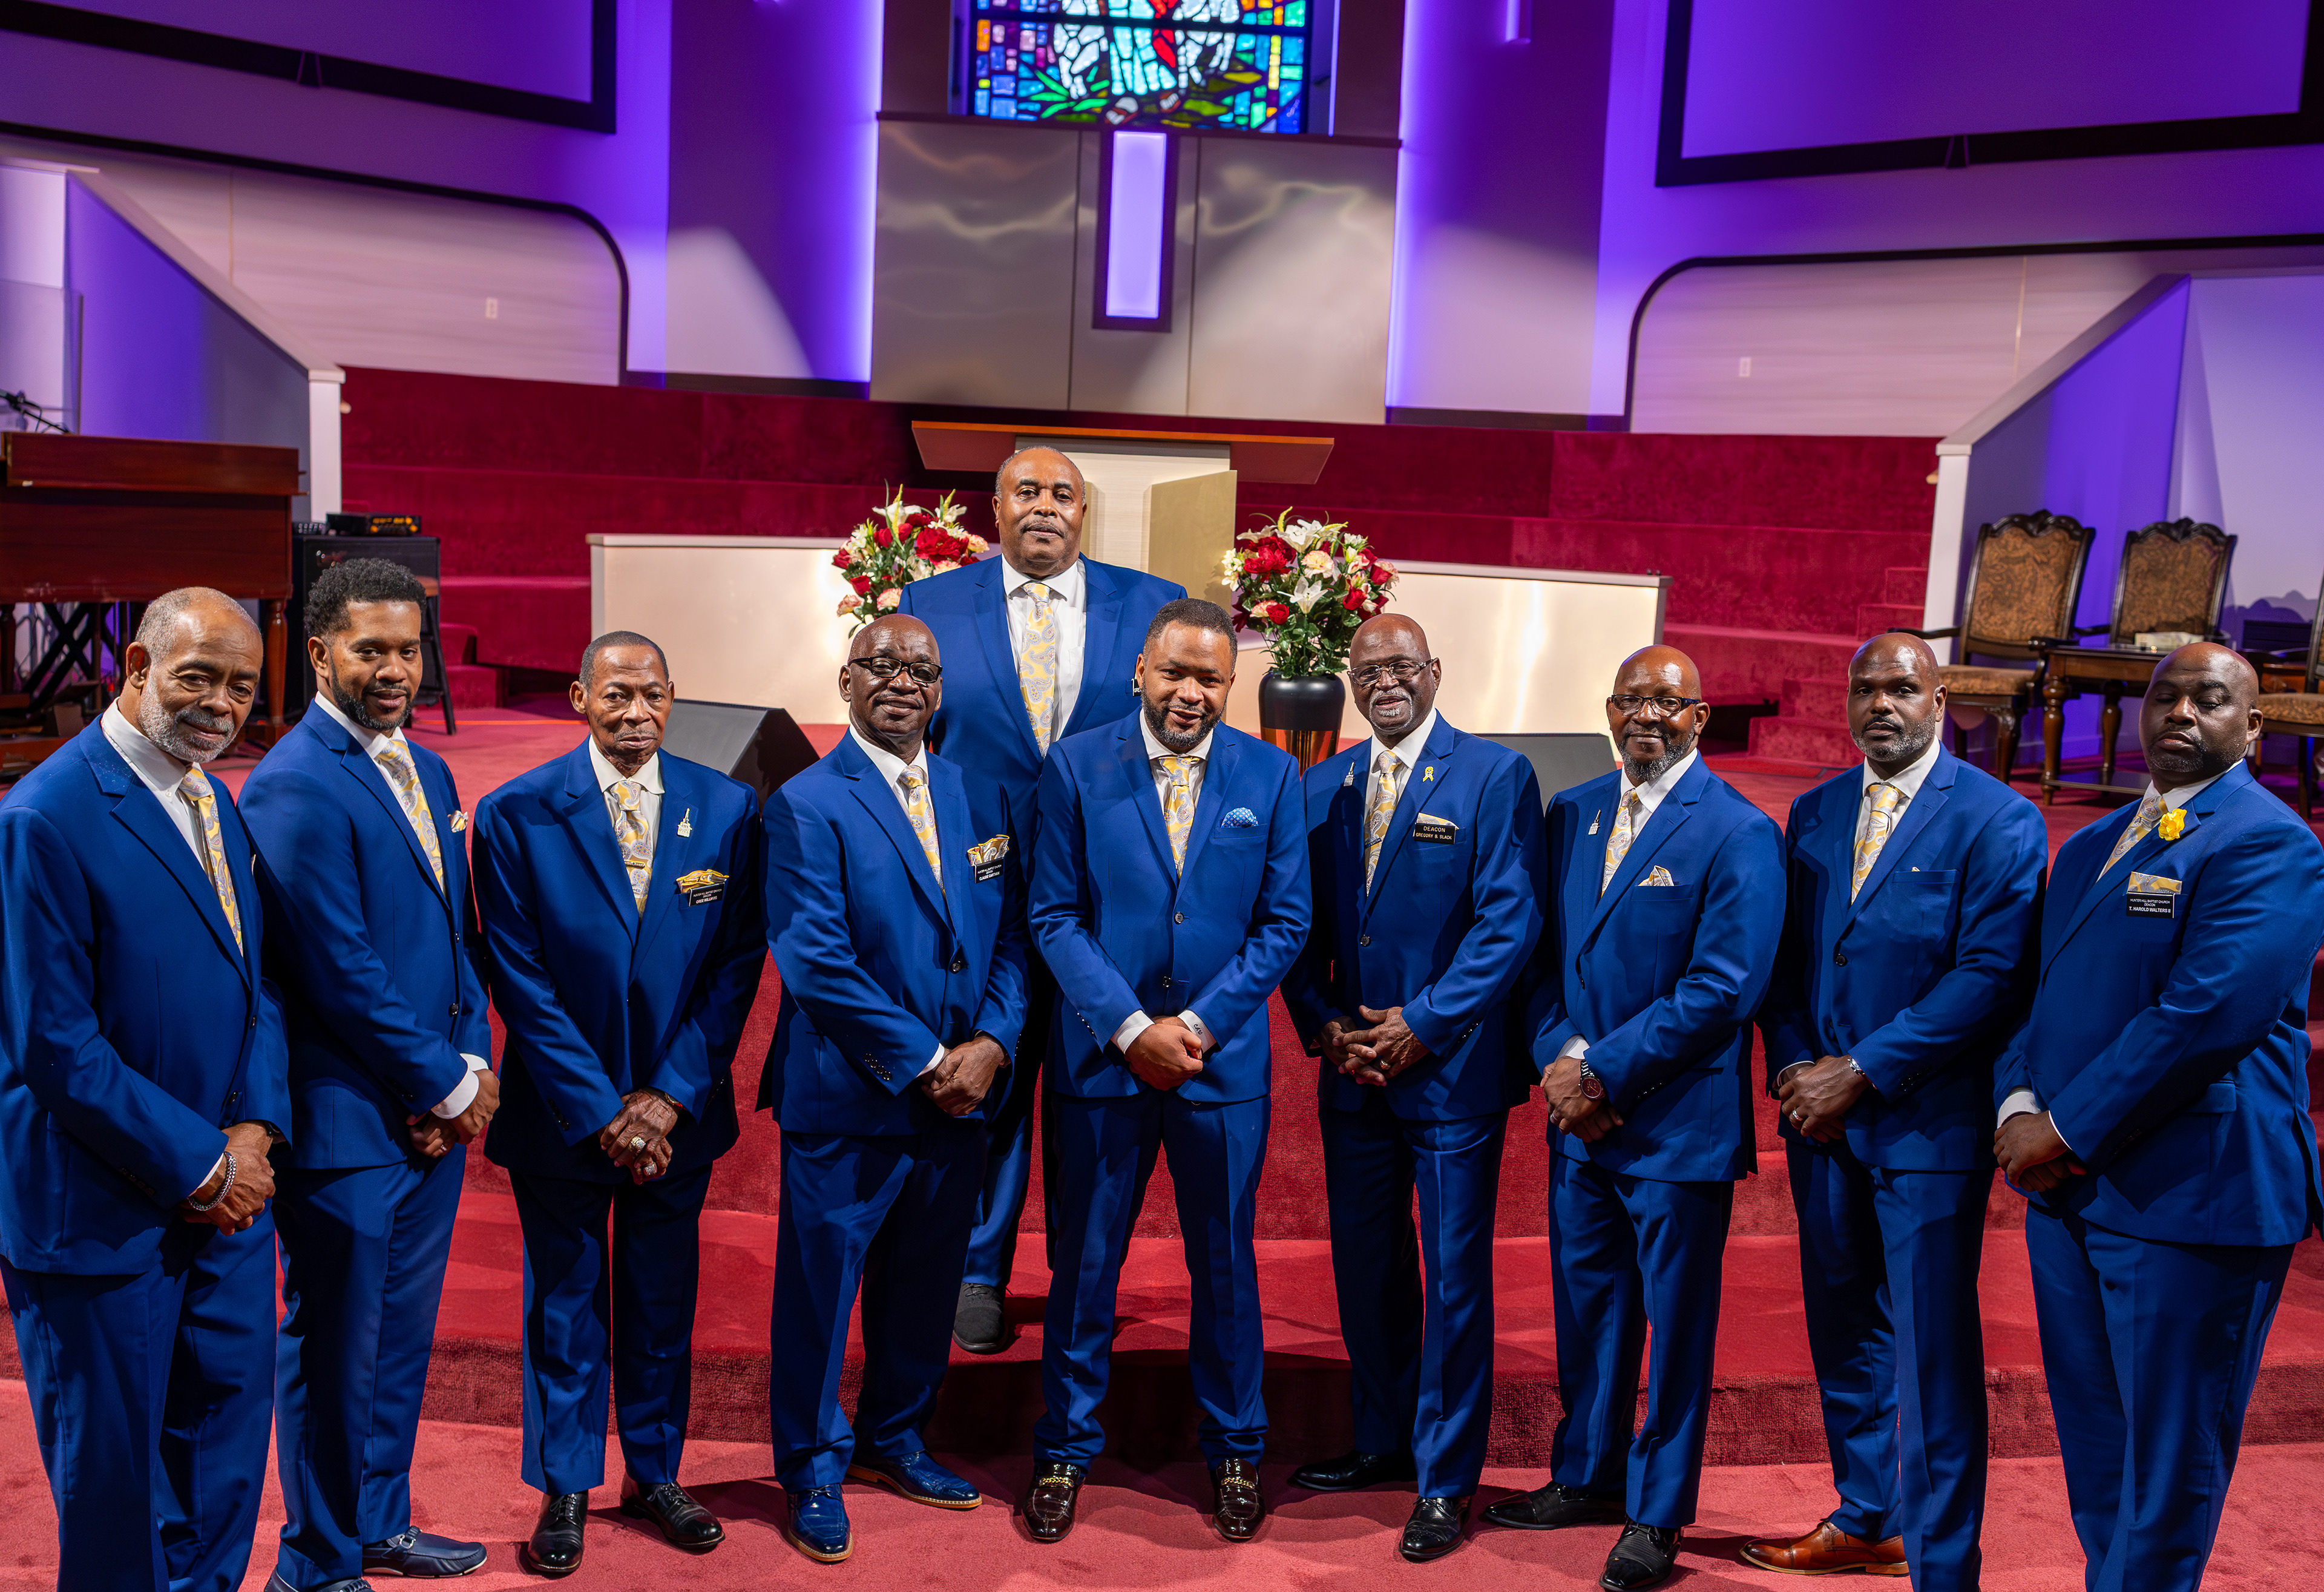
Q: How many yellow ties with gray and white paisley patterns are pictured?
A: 10